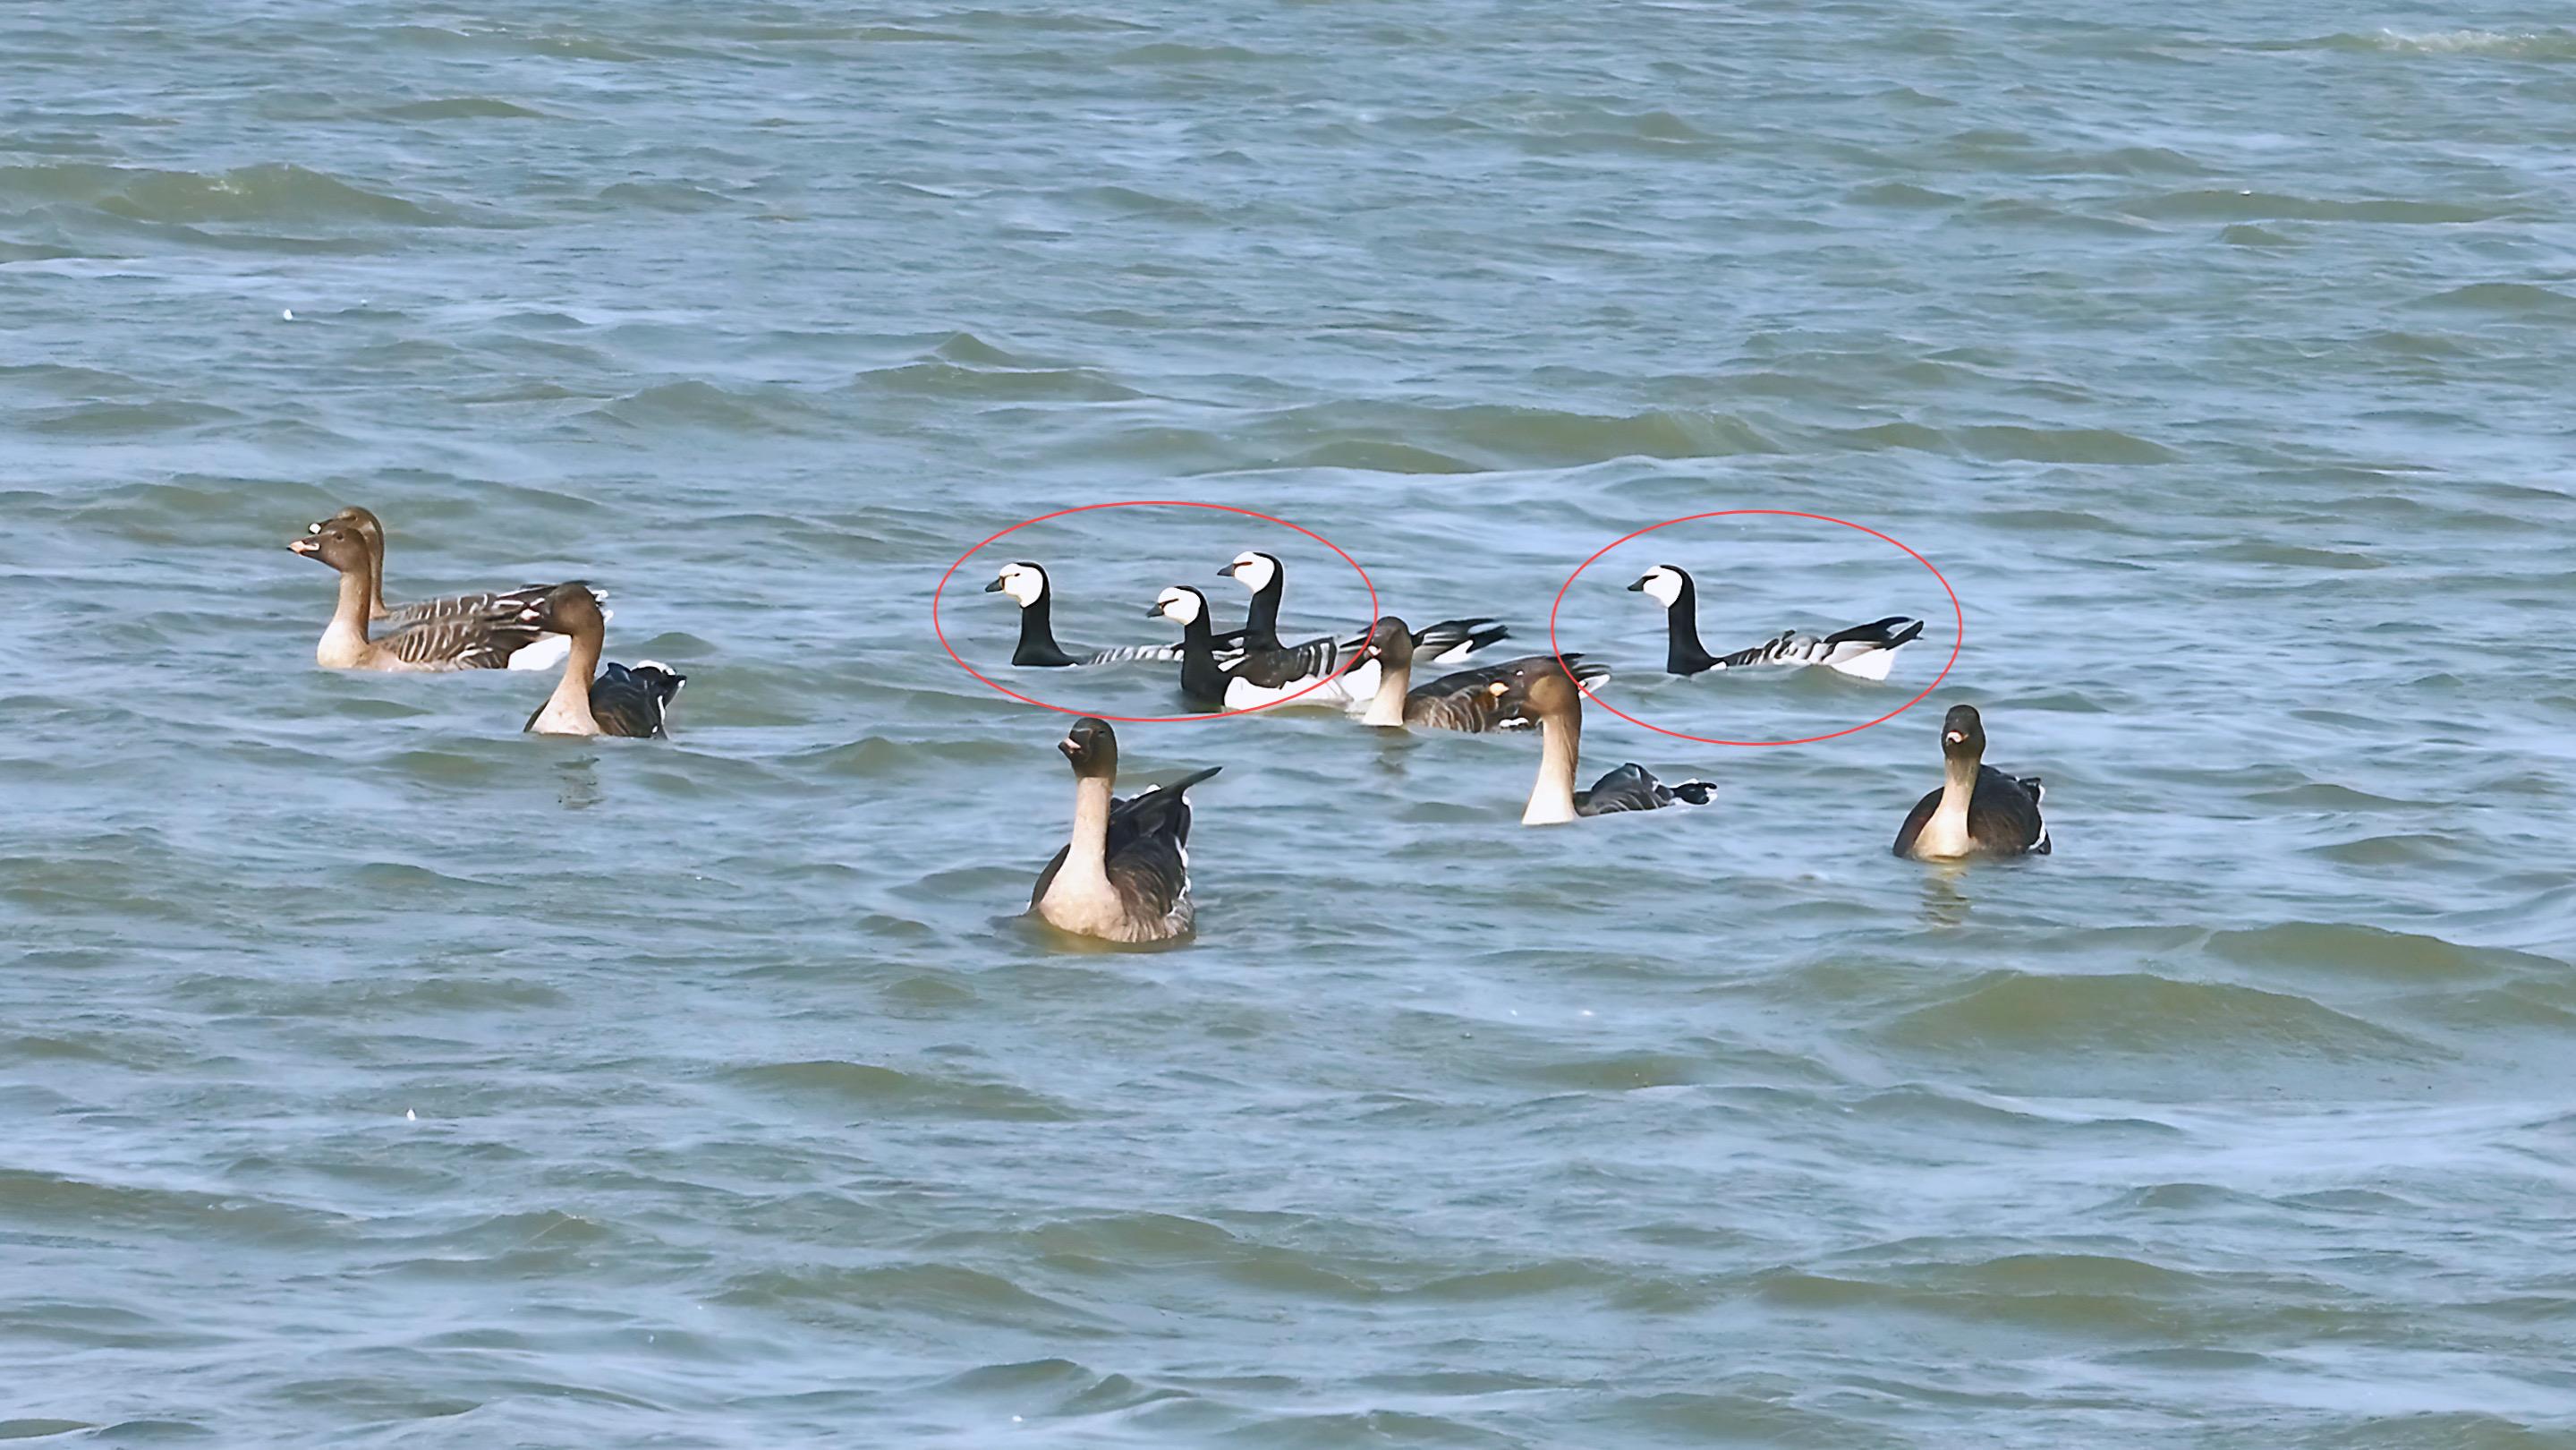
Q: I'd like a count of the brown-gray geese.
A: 7